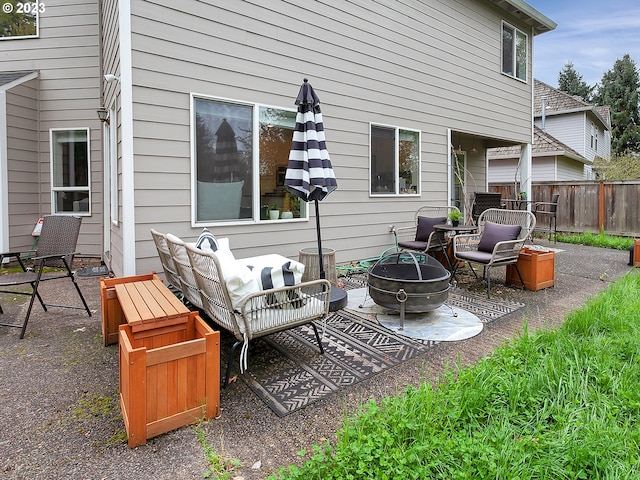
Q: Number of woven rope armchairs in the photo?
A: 2